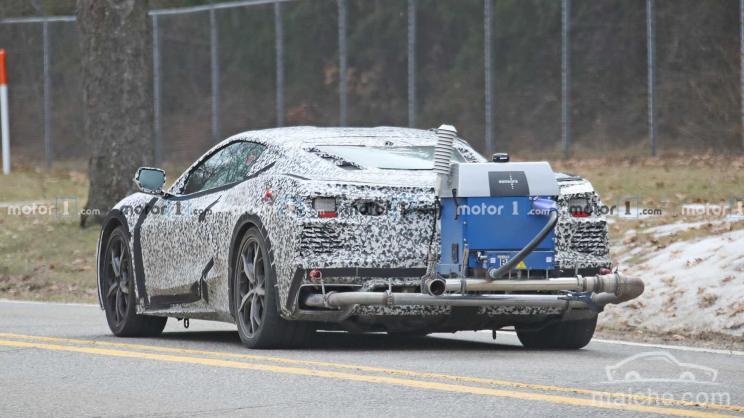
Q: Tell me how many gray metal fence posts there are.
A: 10